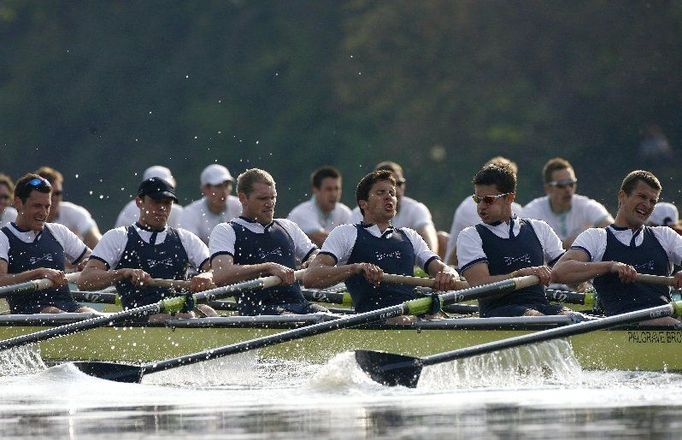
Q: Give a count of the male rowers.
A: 15